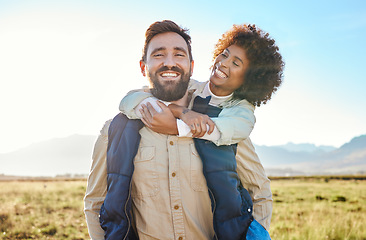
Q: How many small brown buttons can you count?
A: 4